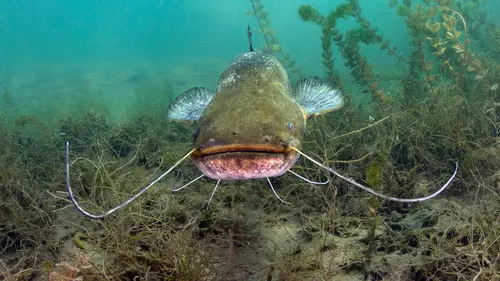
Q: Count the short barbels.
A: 4